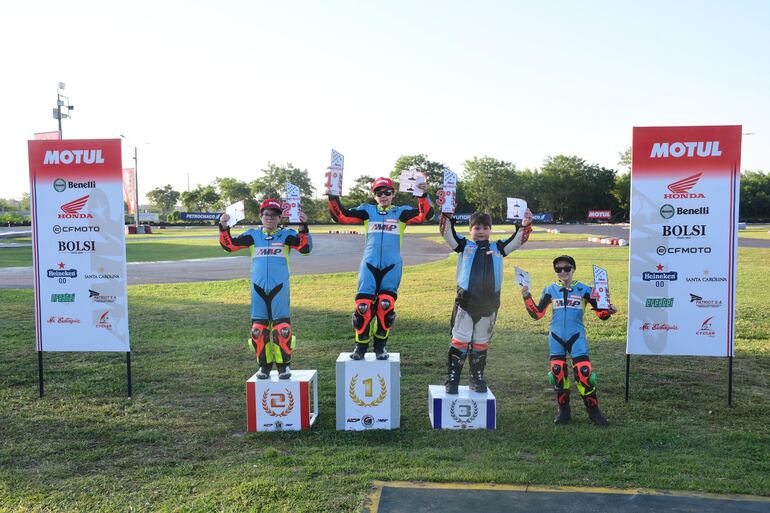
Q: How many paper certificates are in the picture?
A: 4